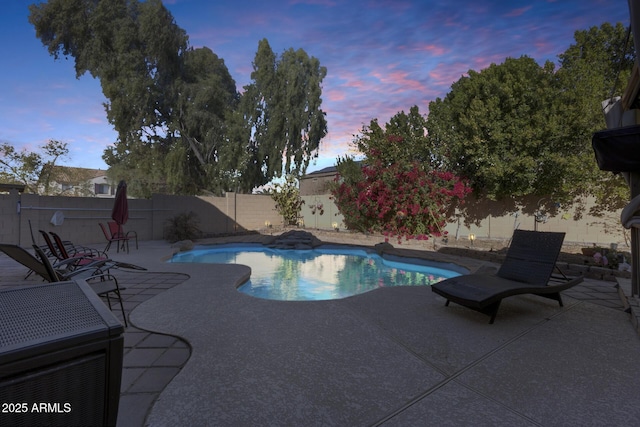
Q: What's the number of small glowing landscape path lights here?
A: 4